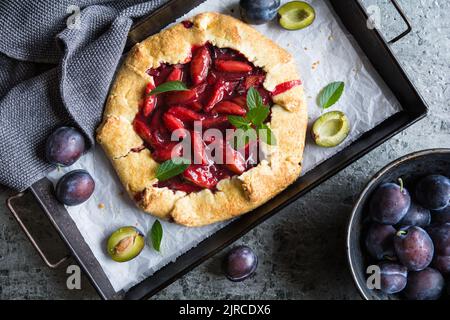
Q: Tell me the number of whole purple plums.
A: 13